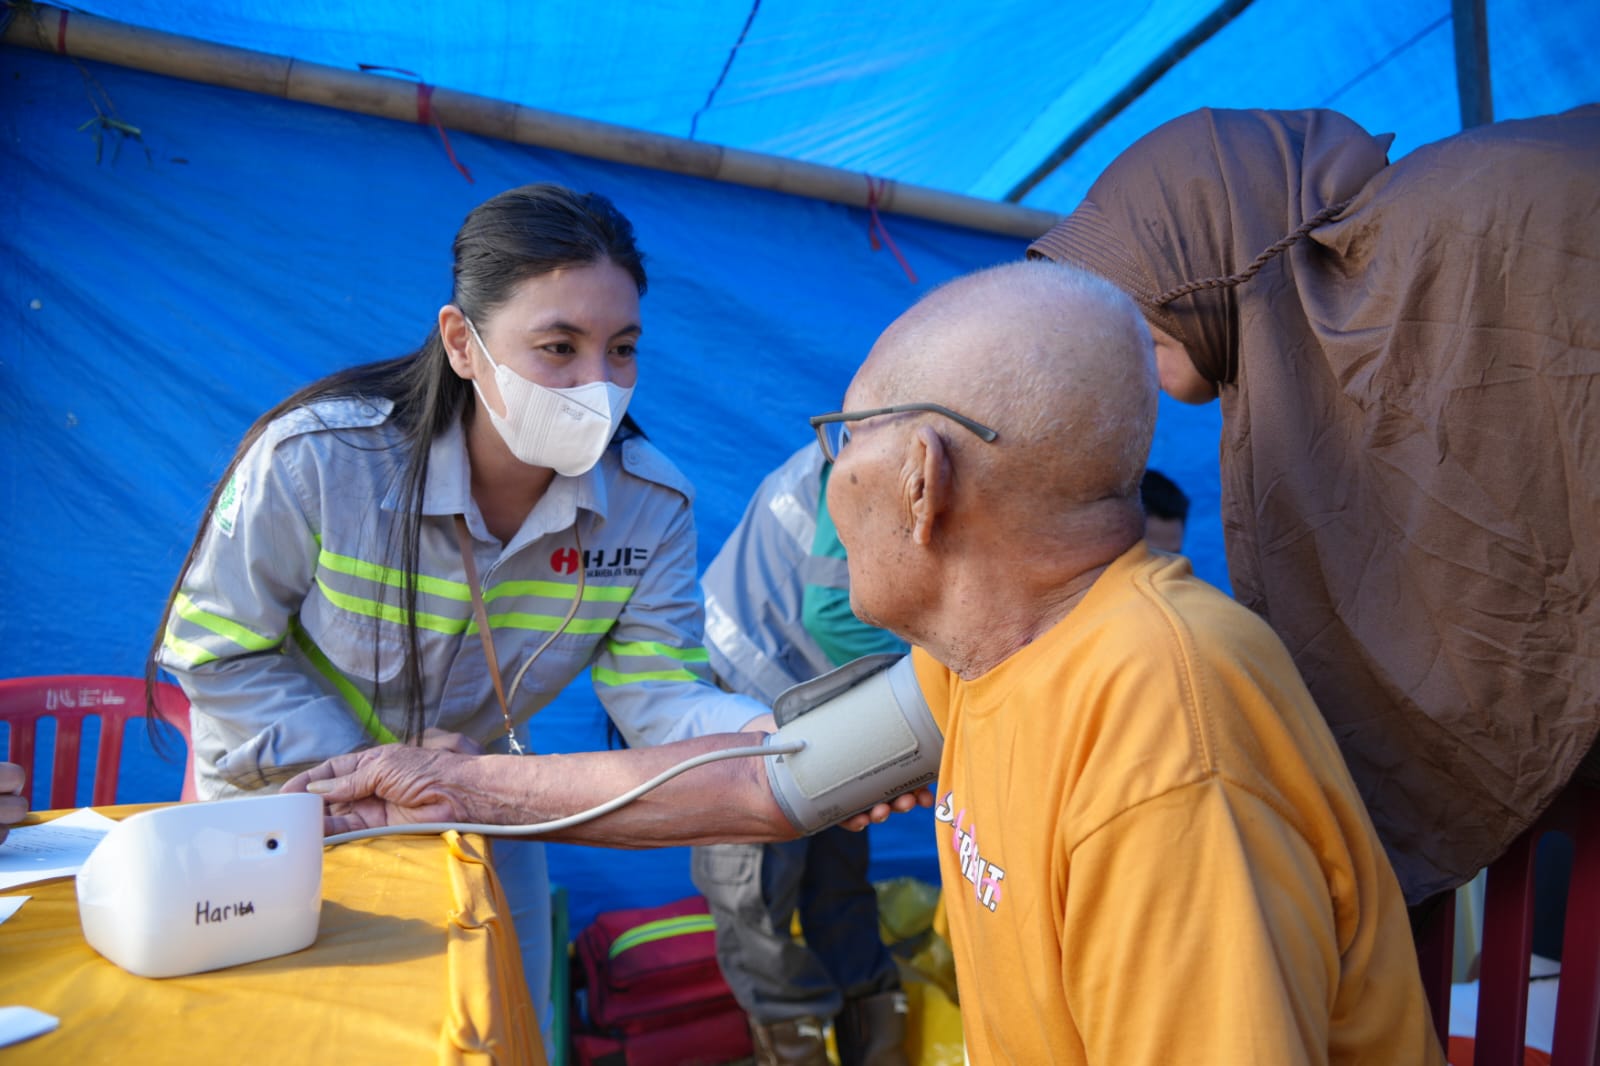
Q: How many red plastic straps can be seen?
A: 3